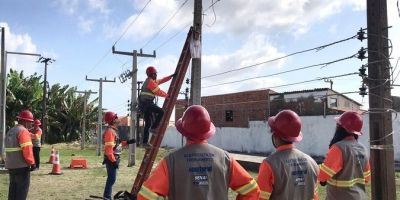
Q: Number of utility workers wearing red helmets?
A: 7